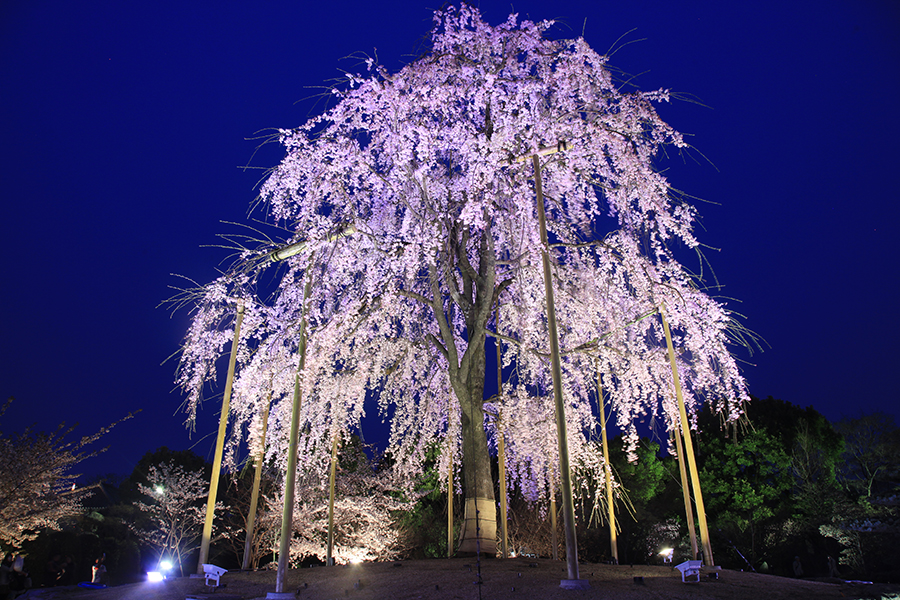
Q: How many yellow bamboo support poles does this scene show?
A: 11